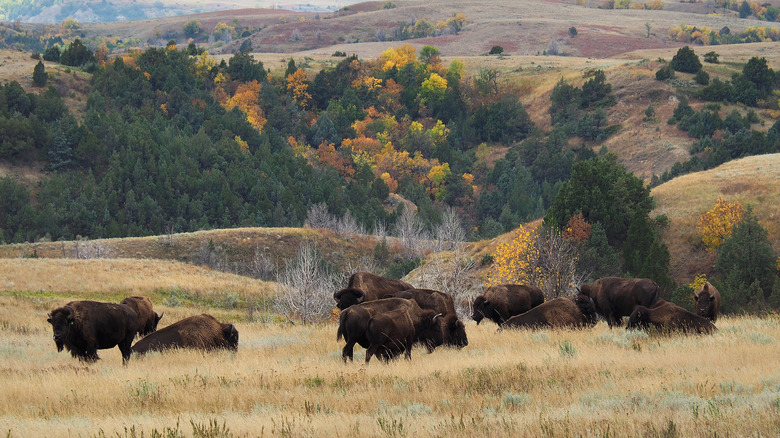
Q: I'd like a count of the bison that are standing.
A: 9